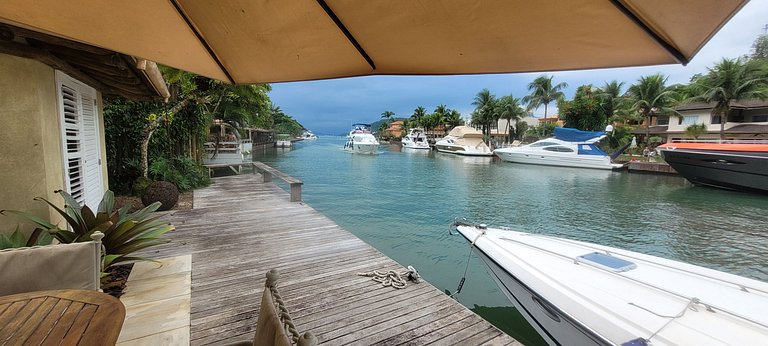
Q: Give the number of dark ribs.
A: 3